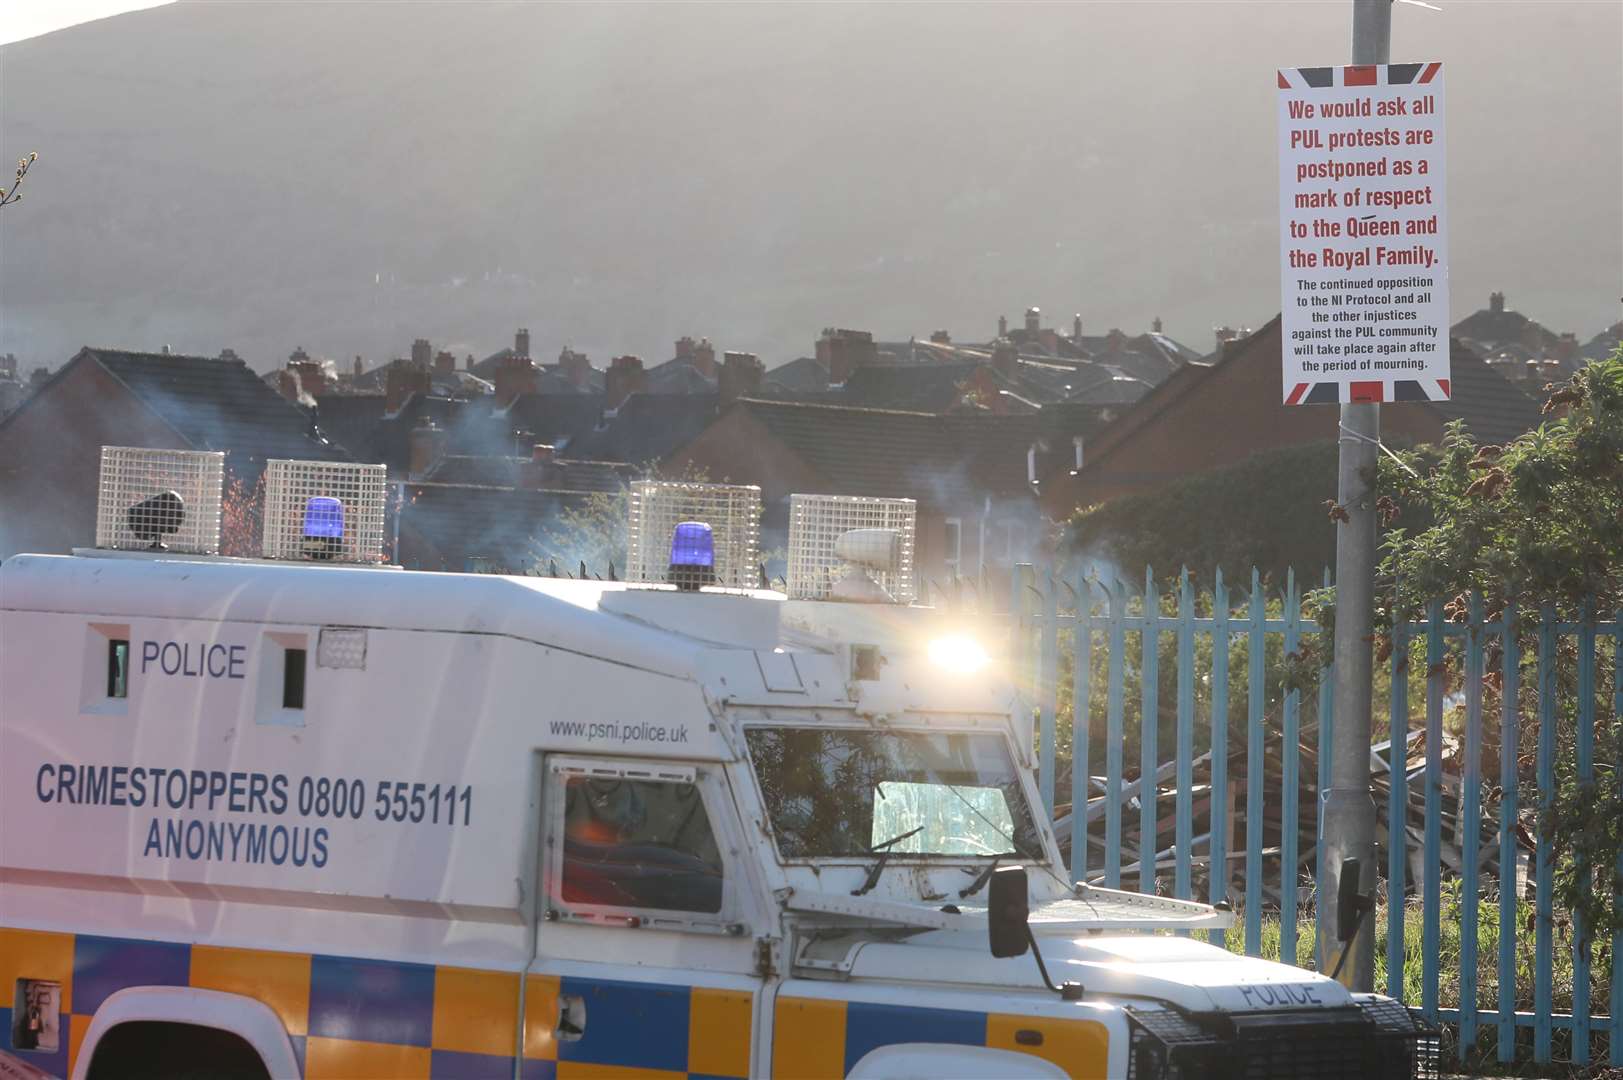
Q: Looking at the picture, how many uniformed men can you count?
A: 0